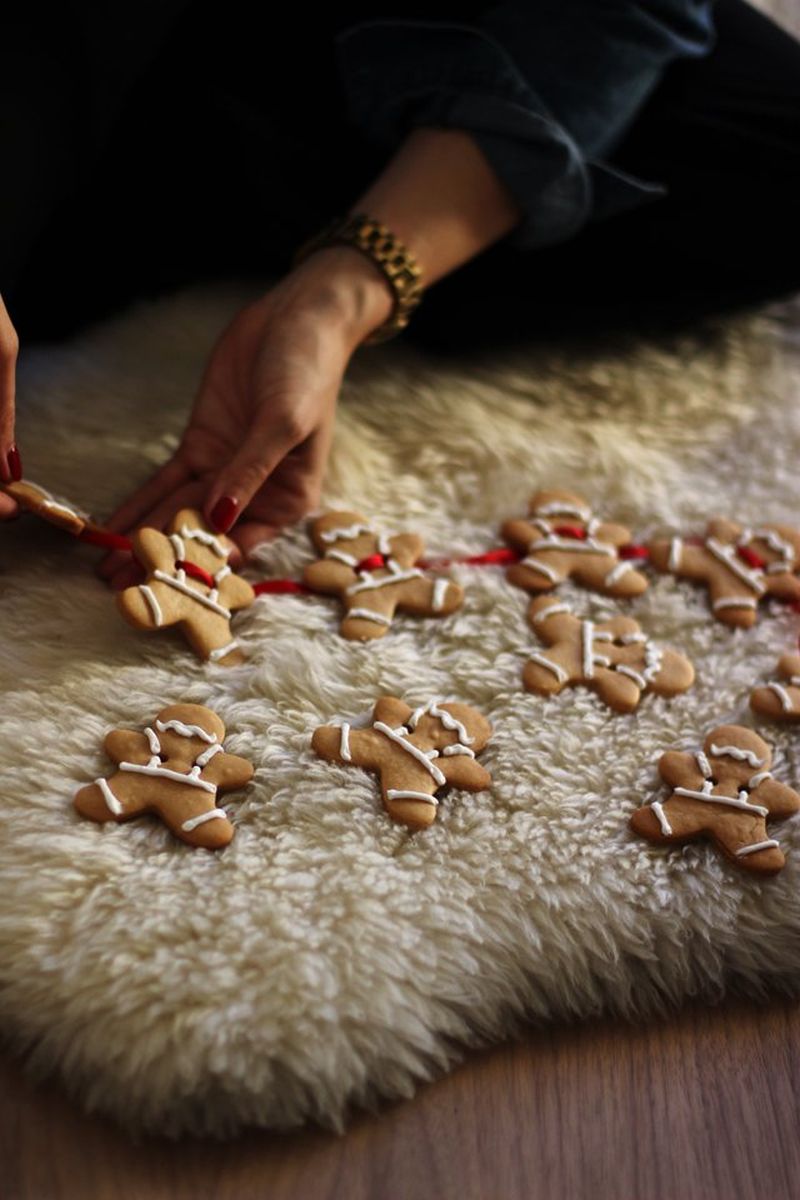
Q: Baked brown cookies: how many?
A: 10